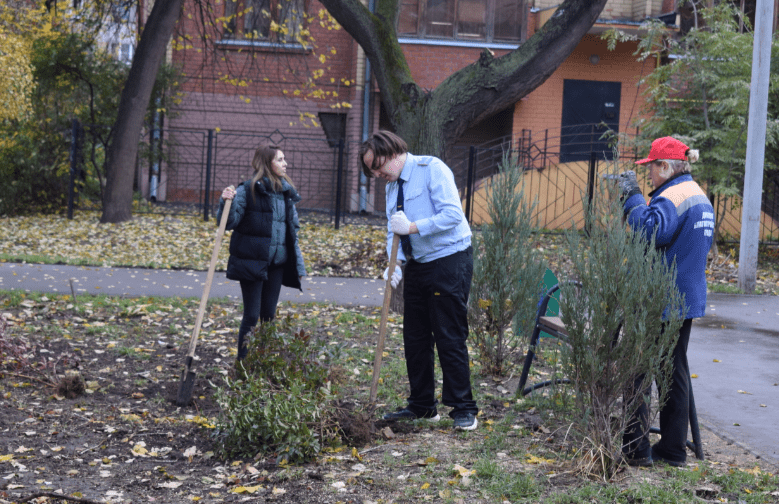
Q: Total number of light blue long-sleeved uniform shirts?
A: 1